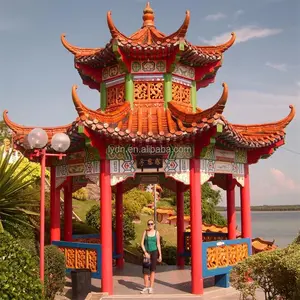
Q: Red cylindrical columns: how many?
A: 8